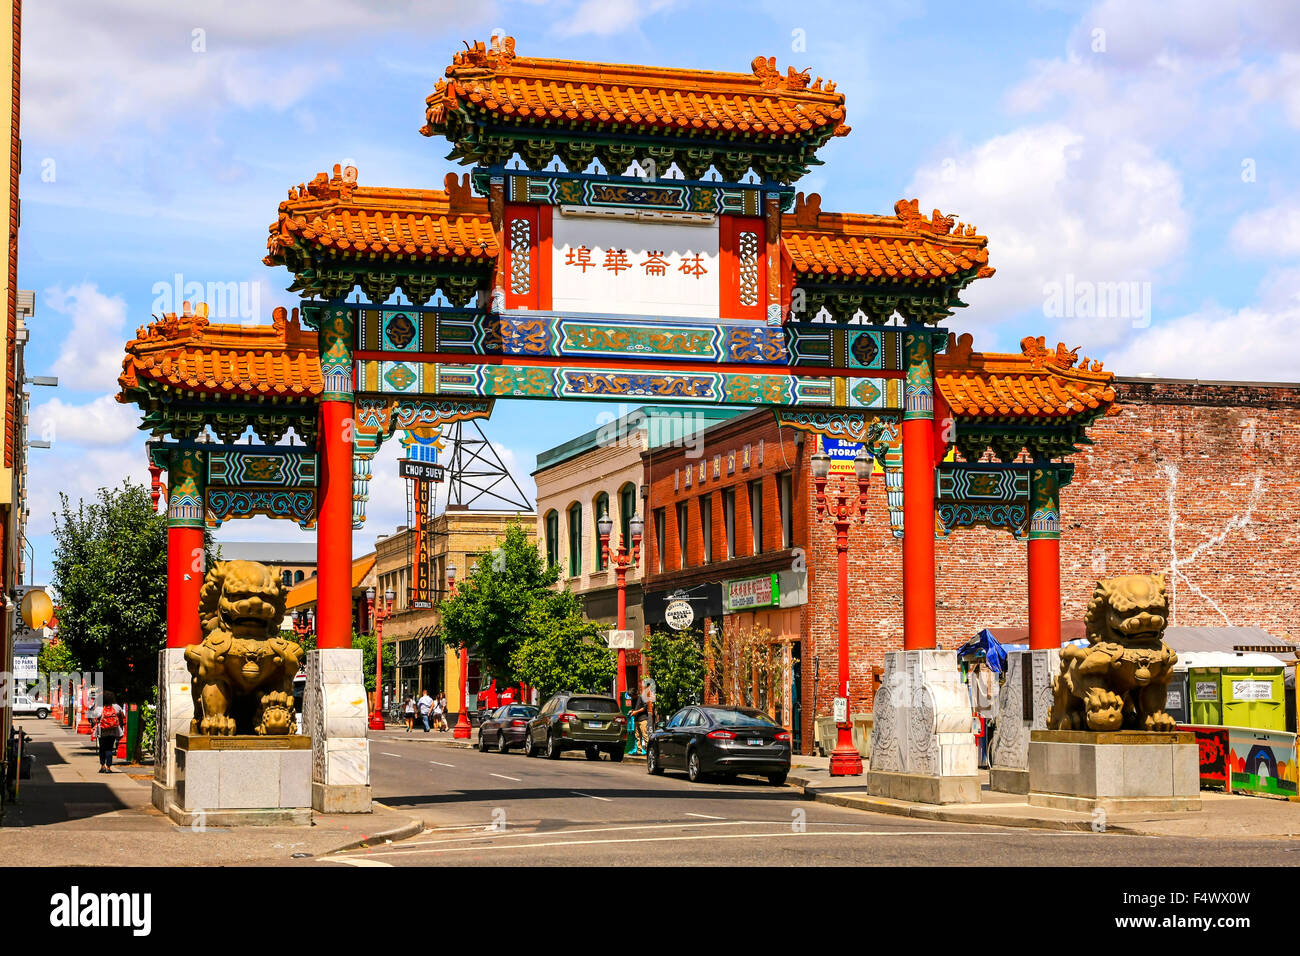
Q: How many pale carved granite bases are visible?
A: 4